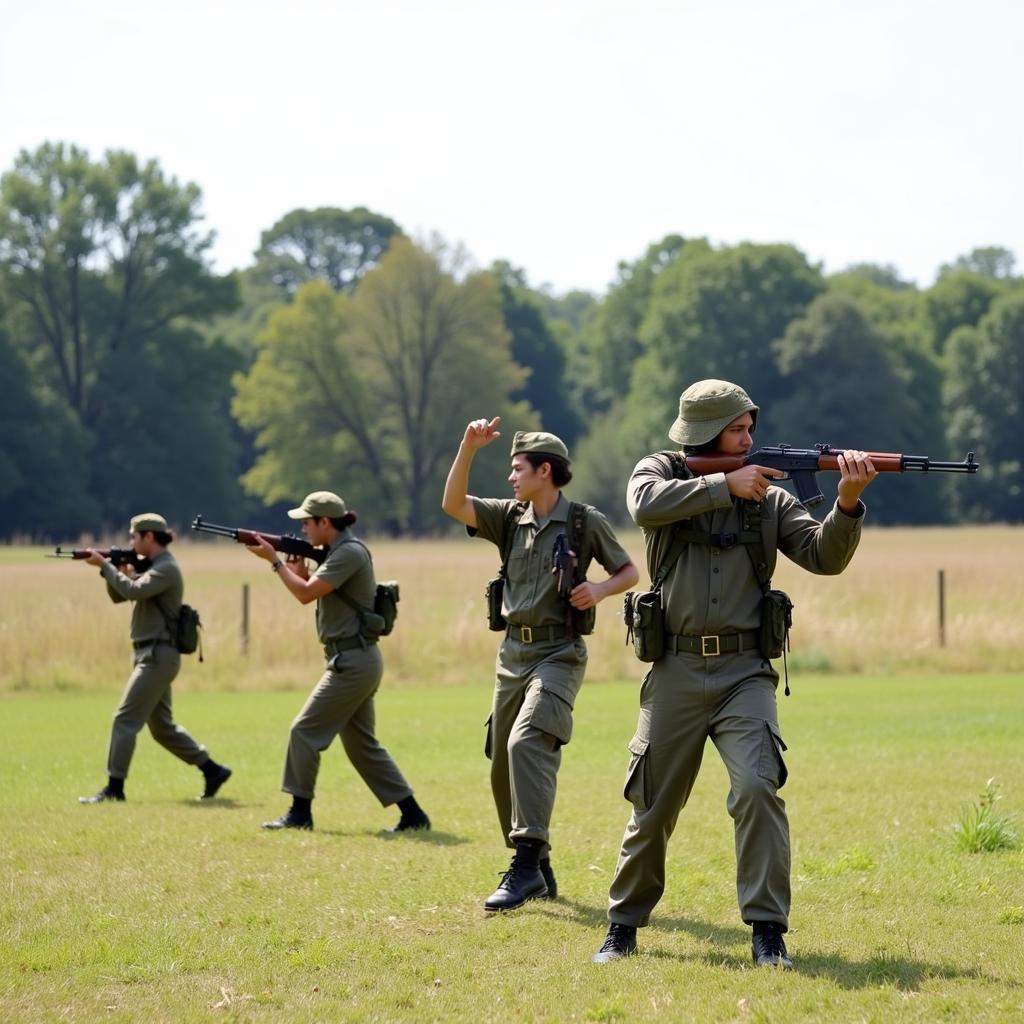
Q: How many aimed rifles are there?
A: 3